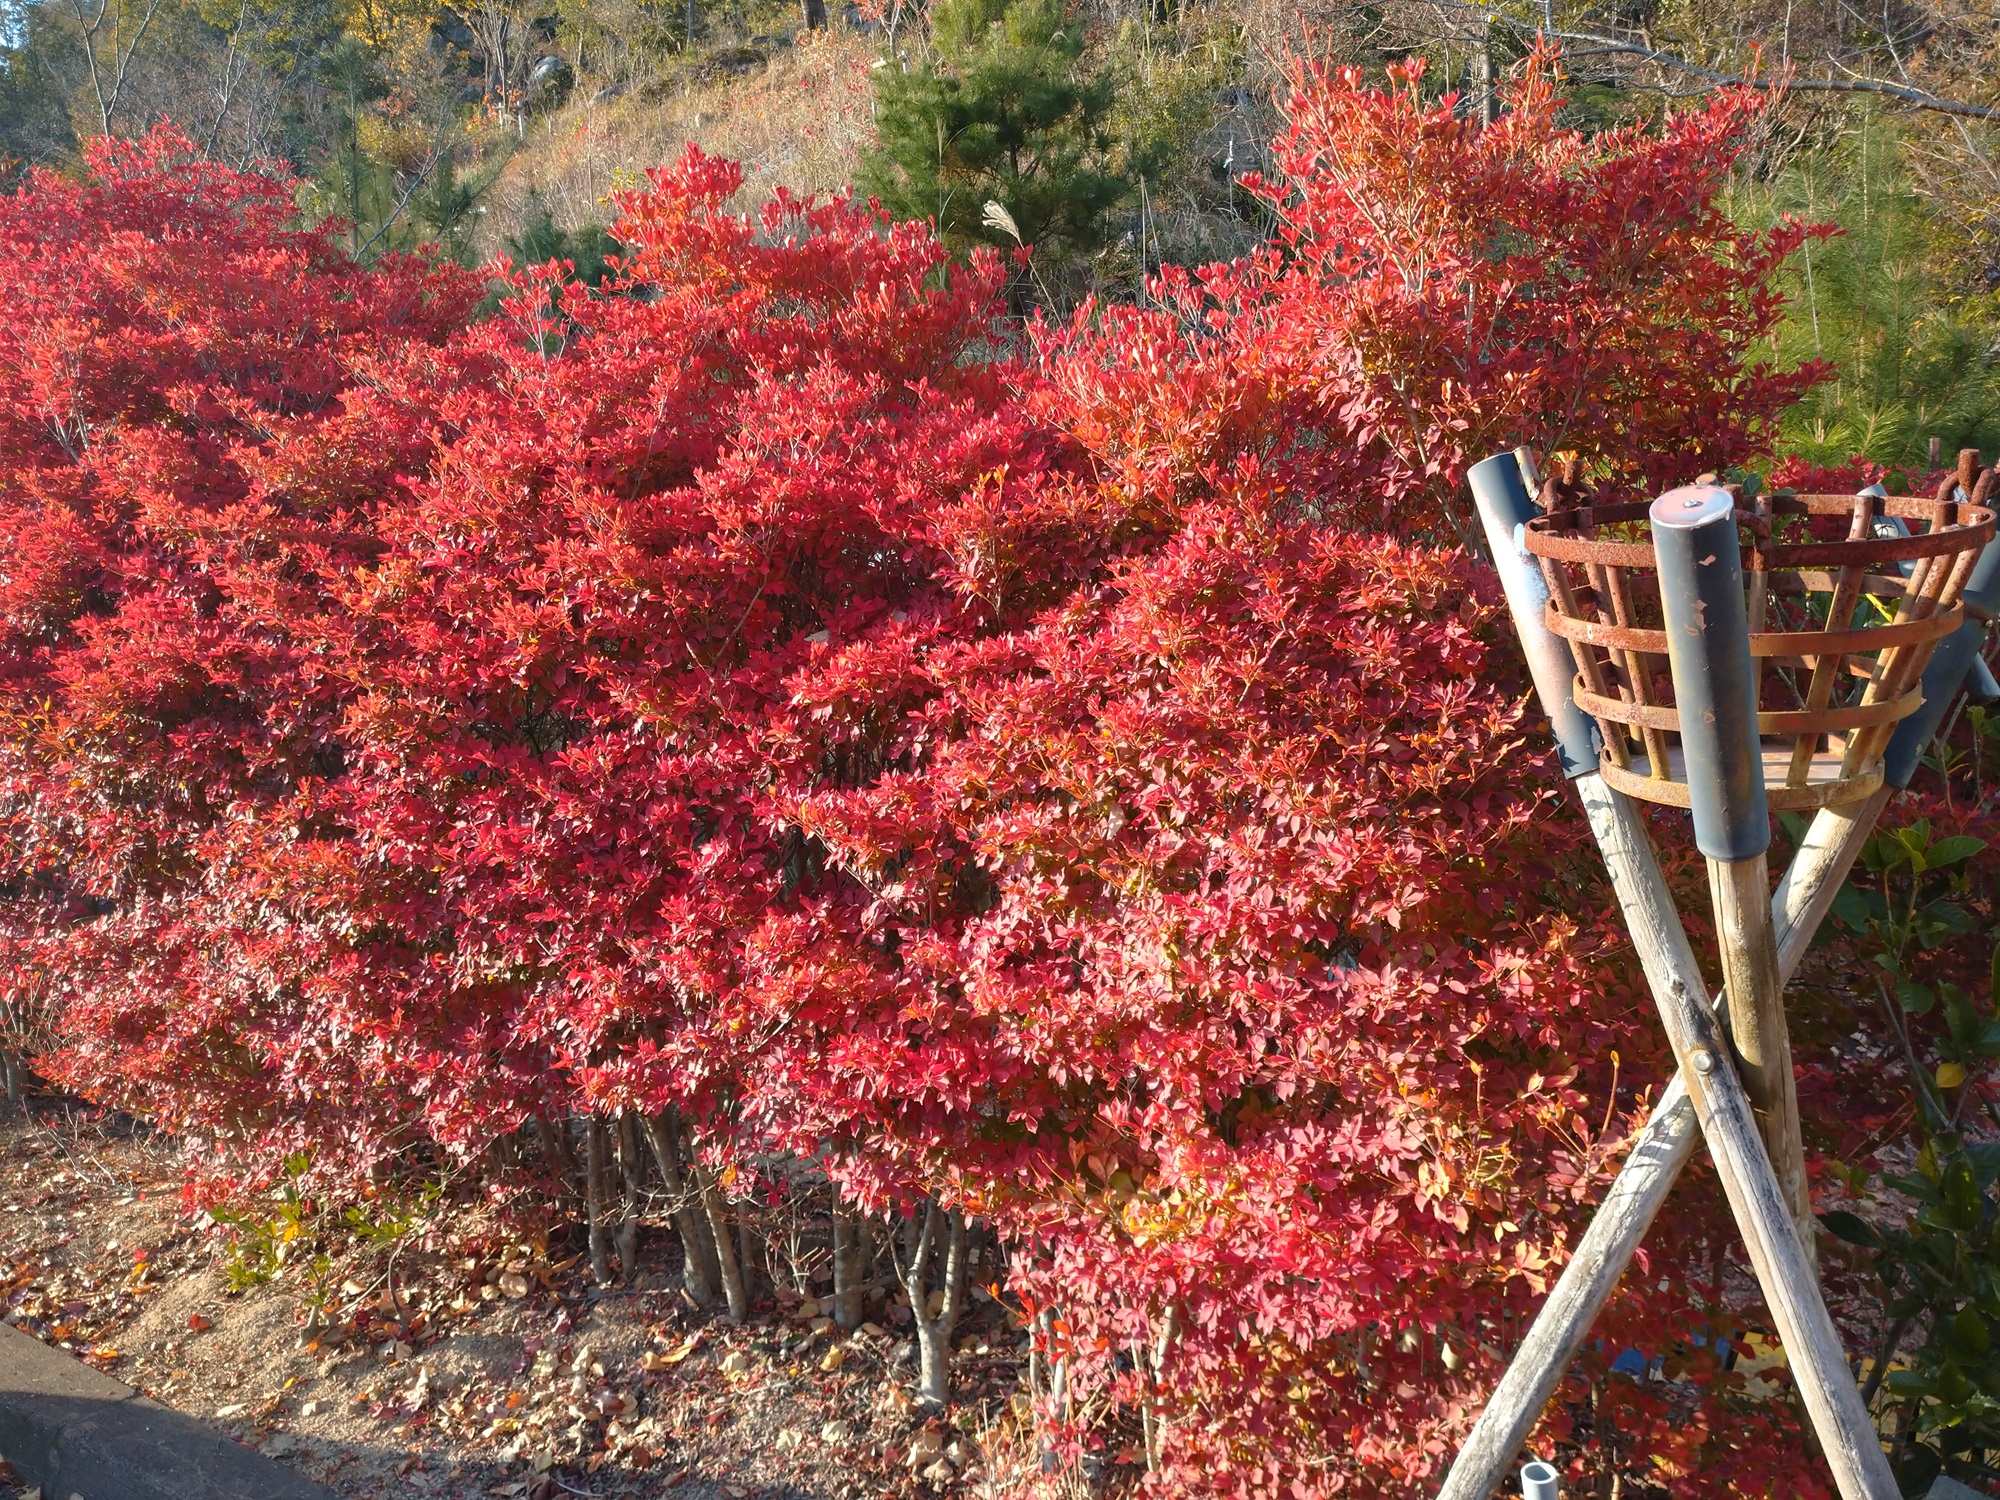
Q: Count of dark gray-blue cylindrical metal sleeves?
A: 3